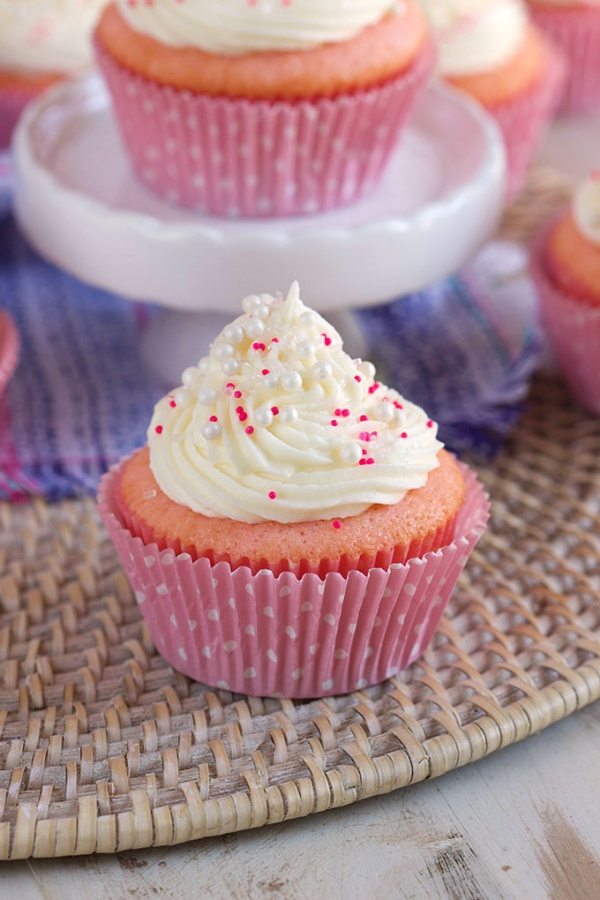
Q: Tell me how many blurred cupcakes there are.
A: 6